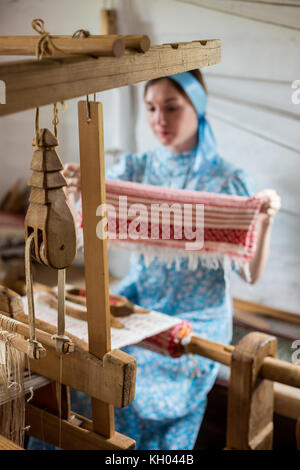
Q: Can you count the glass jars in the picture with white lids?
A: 0